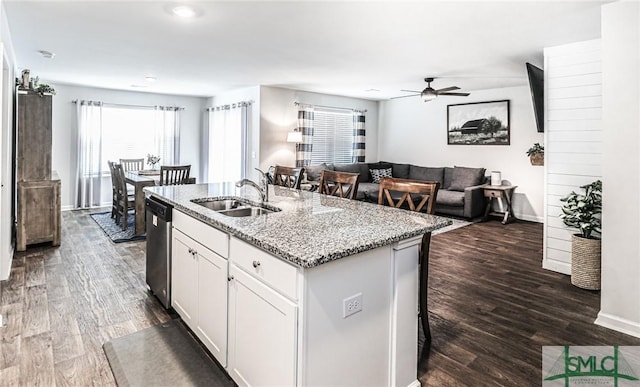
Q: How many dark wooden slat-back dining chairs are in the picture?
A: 4